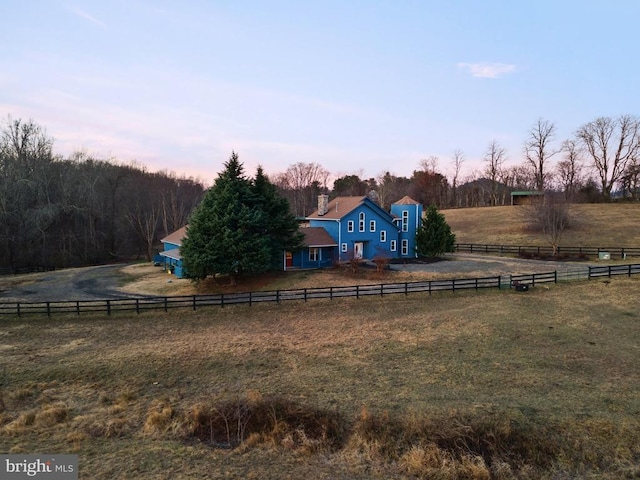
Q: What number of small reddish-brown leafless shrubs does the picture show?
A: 2